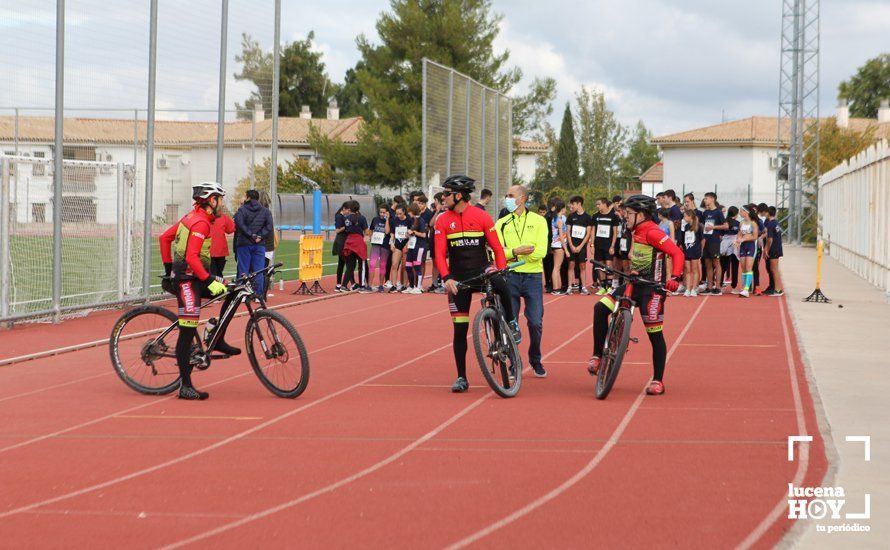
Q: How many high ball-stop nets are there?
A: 2